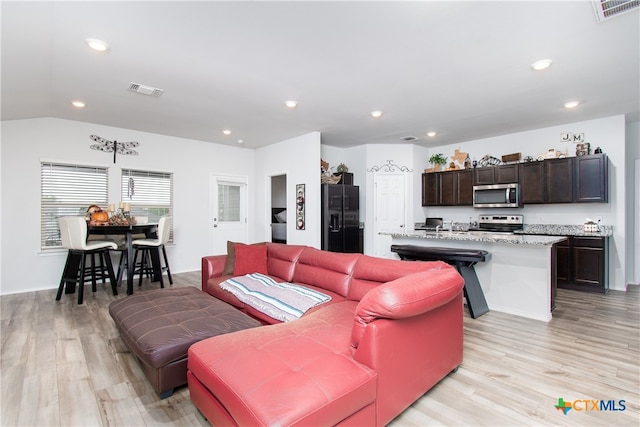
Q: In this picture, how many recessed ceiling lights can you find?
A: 8